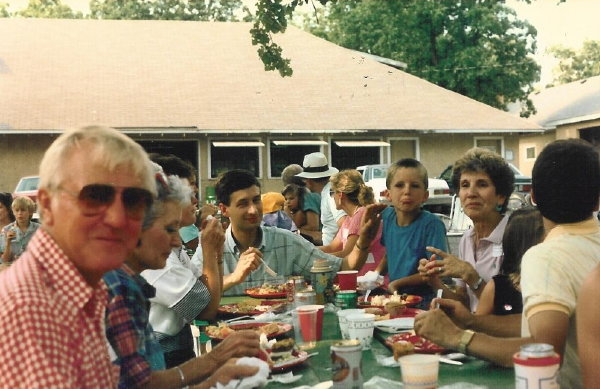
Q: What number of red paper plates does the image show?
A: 7